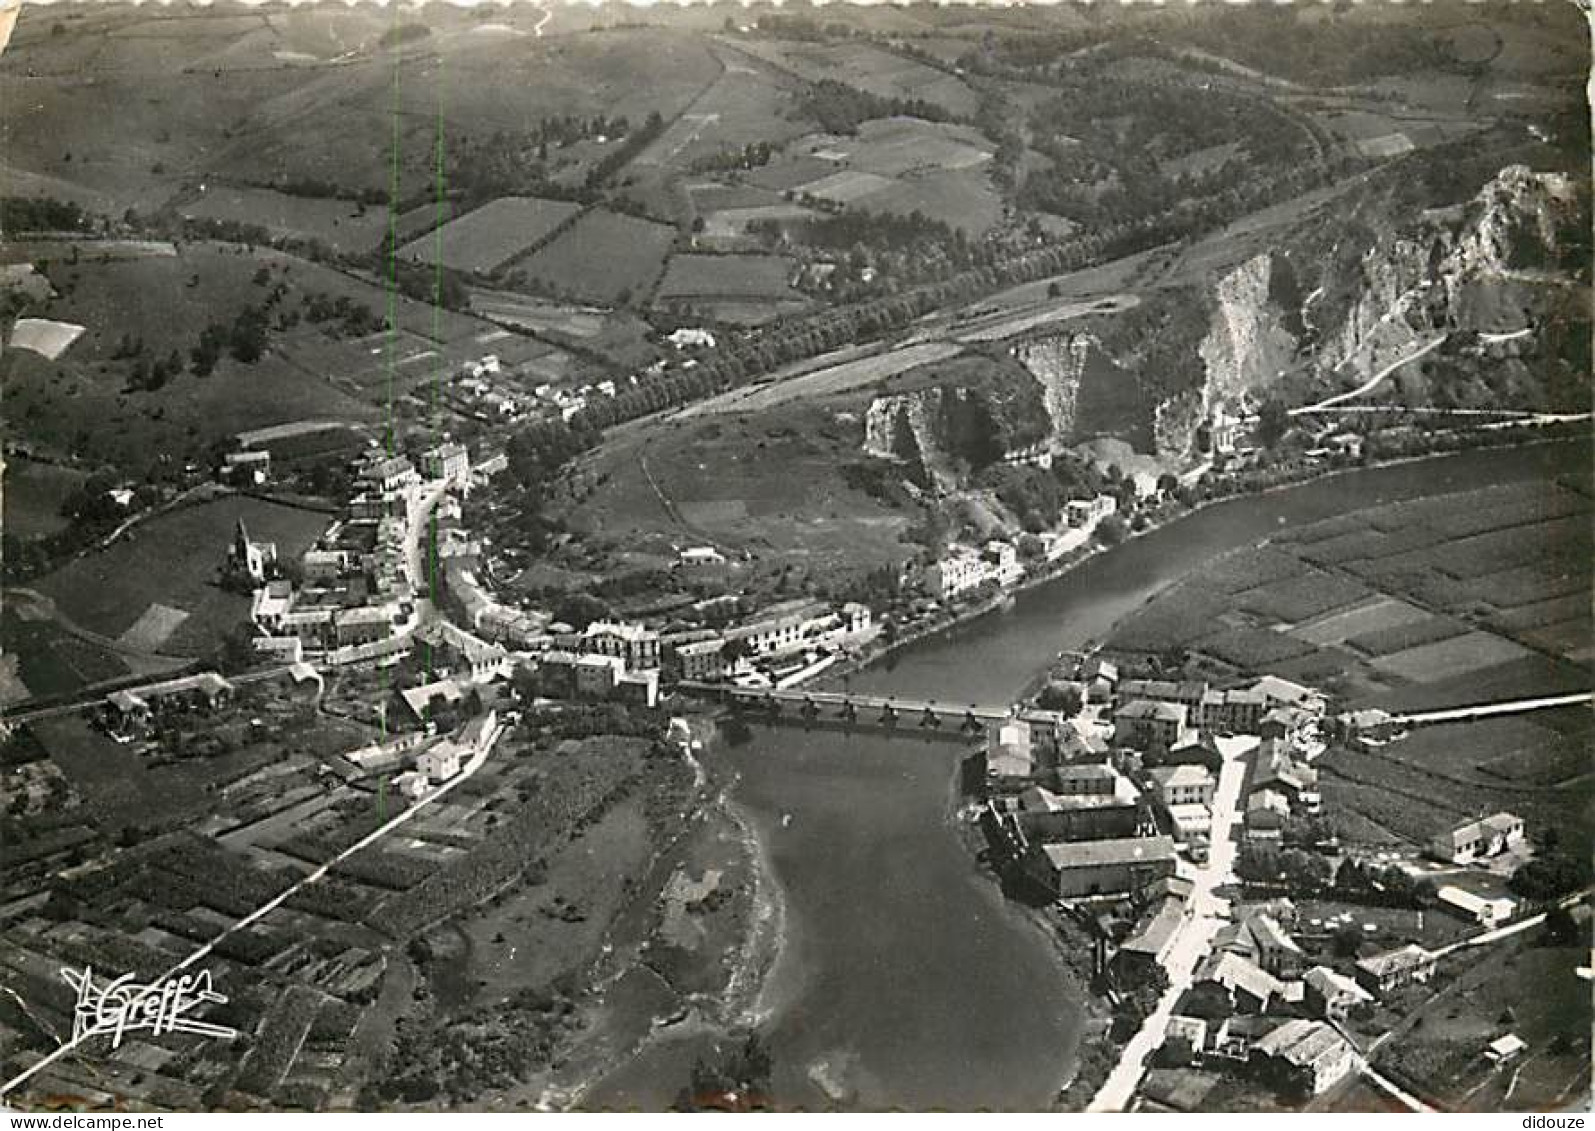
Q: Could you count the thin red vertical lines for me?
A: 0